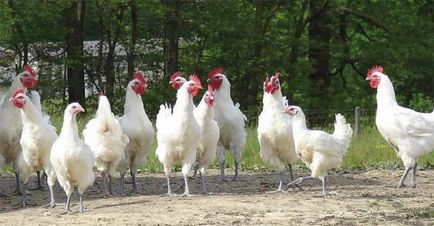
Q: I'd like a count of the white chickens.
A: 12